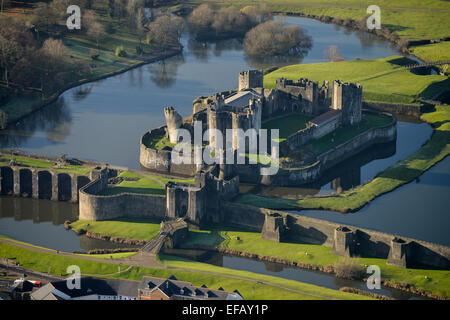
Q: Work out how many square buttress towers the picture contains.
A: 3